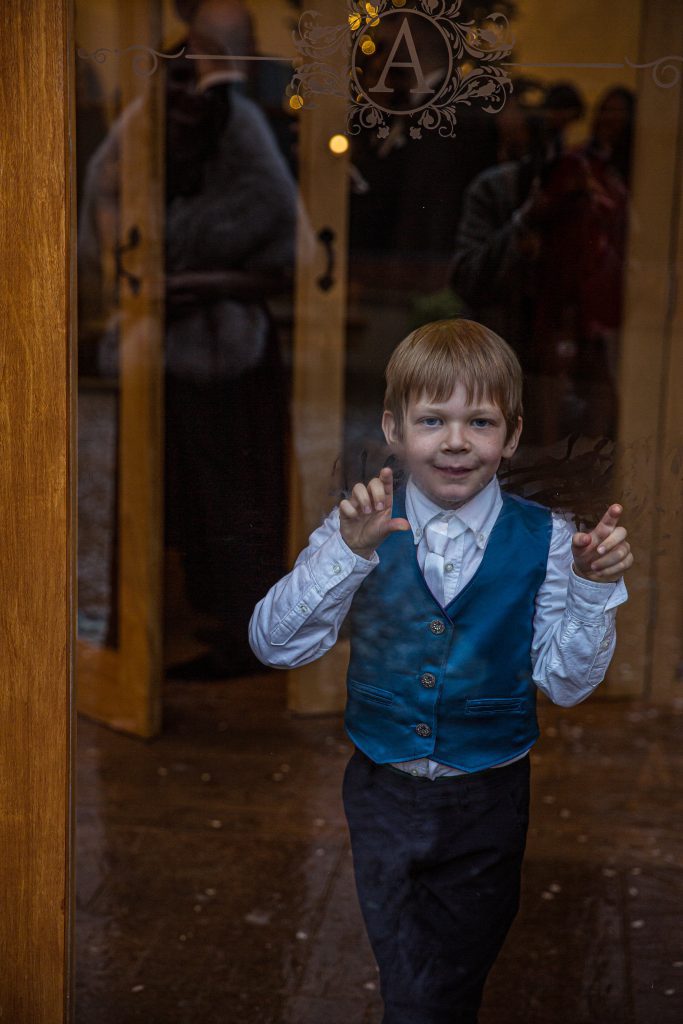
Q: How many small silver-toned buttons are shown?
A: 3